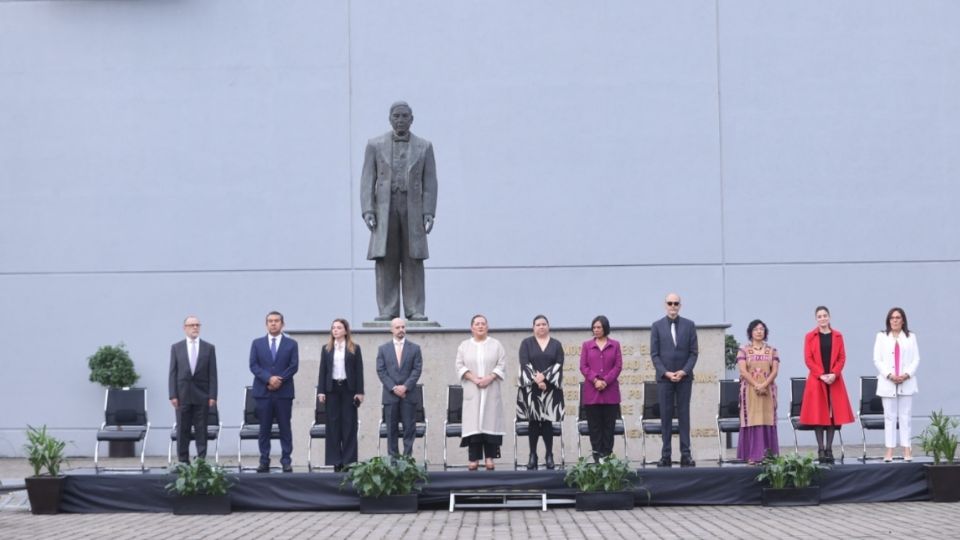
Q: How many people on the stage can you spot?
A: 11